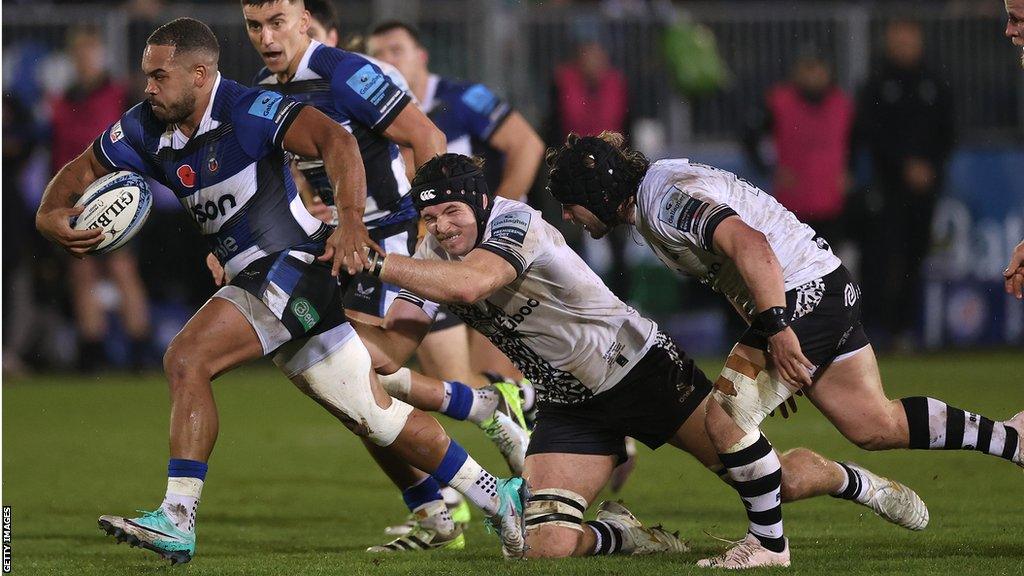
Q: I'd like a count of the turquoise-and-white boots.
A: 2